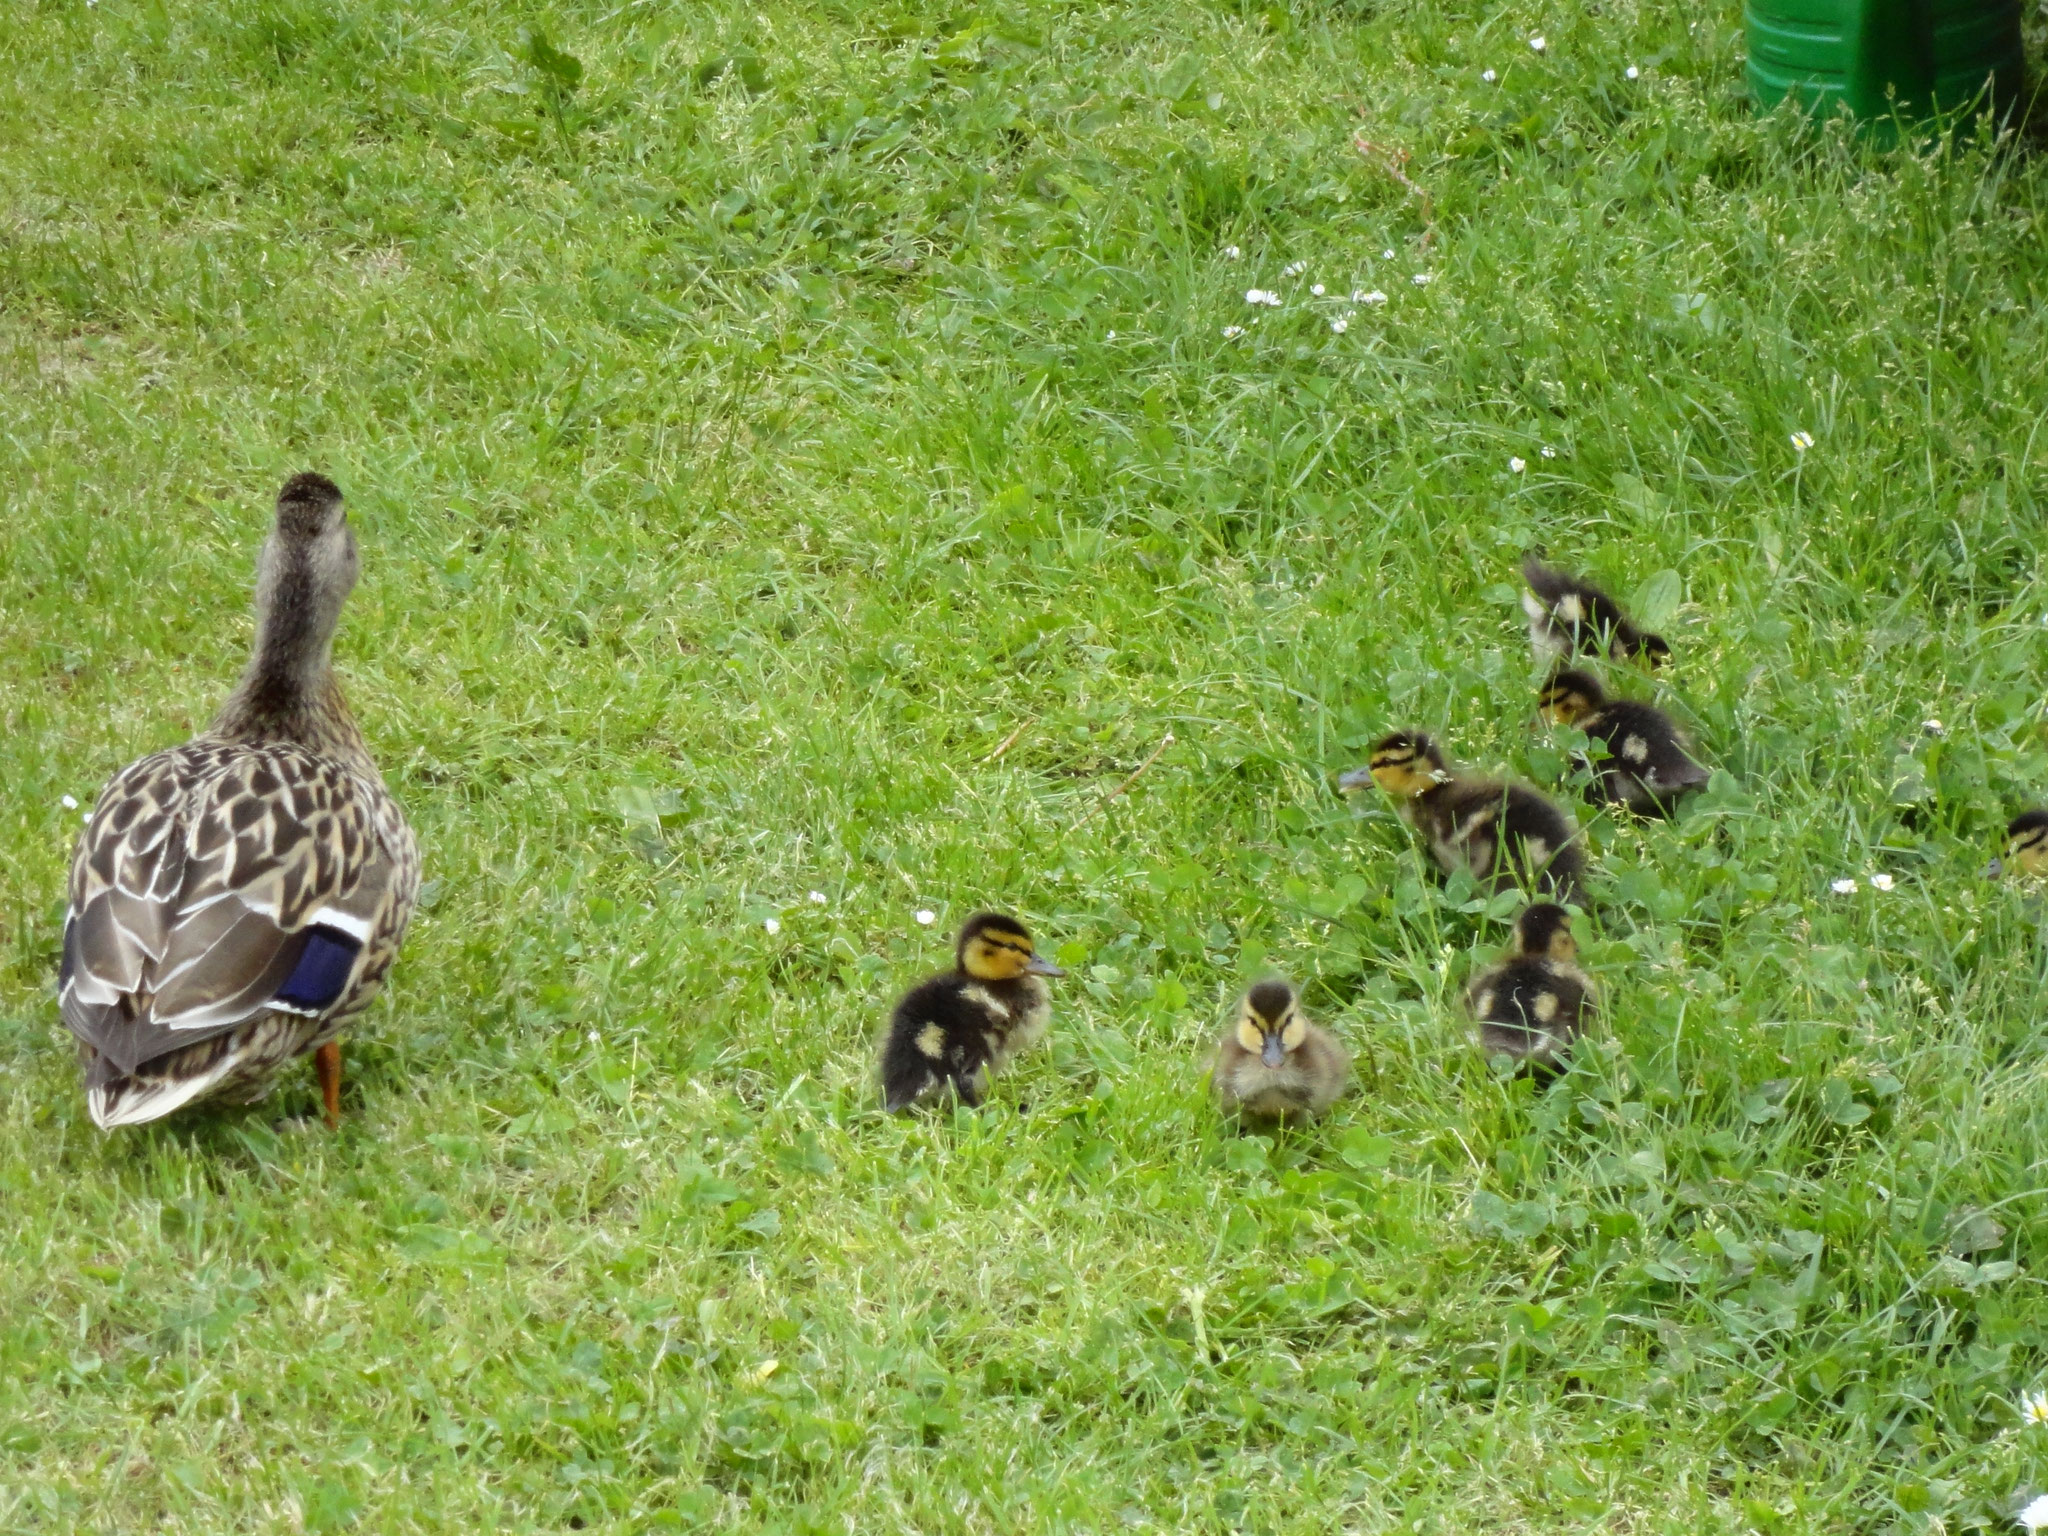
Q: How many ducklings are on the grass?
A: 7